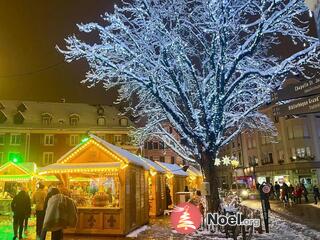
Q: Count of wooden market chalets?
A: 5